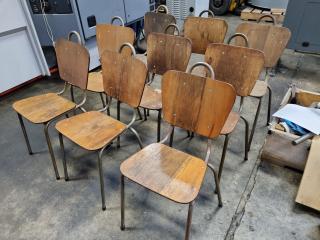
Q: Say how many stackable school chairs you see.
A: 9